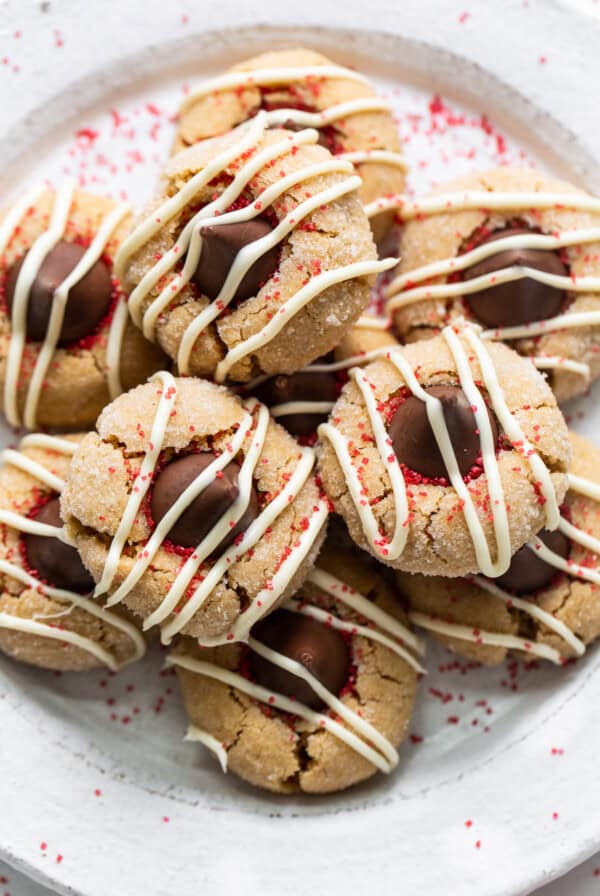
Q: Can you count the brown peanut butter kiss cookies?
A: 10